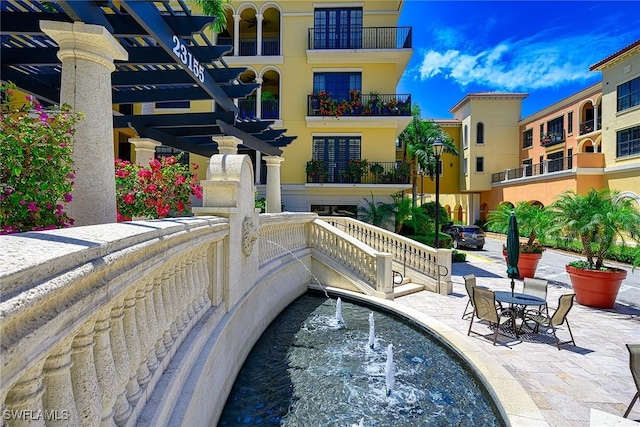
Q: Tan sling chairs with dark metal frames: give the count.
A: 5